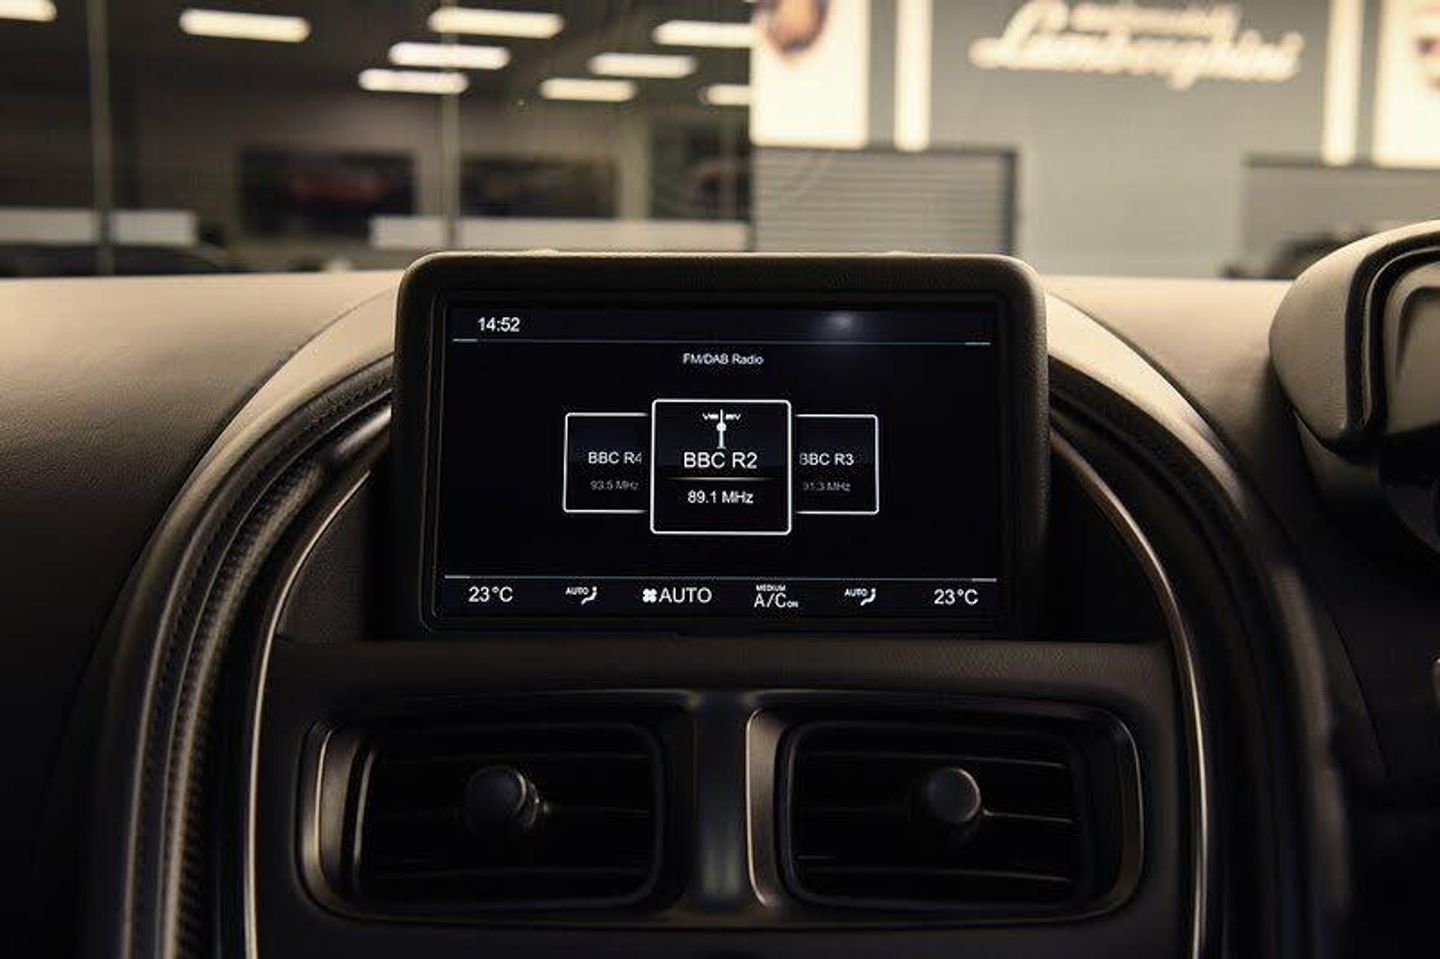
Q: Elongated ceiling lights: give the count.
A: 9